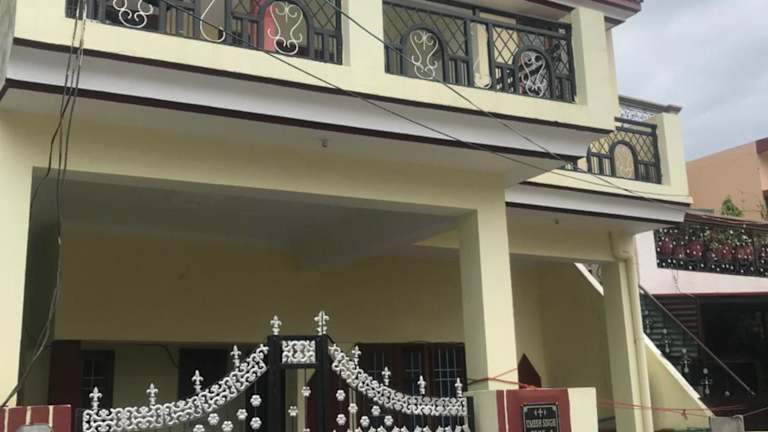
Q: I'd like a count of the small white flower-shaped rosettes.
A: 15